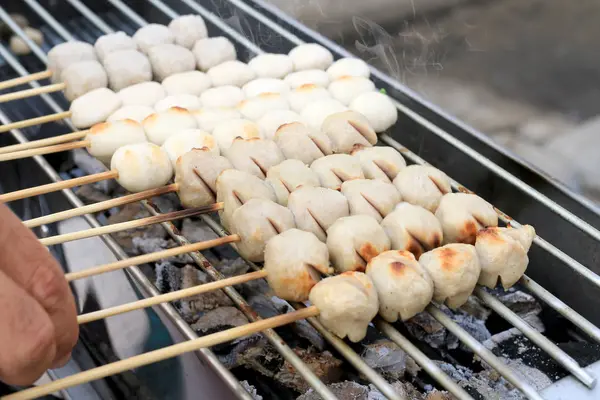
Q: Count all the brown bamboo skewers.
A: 11